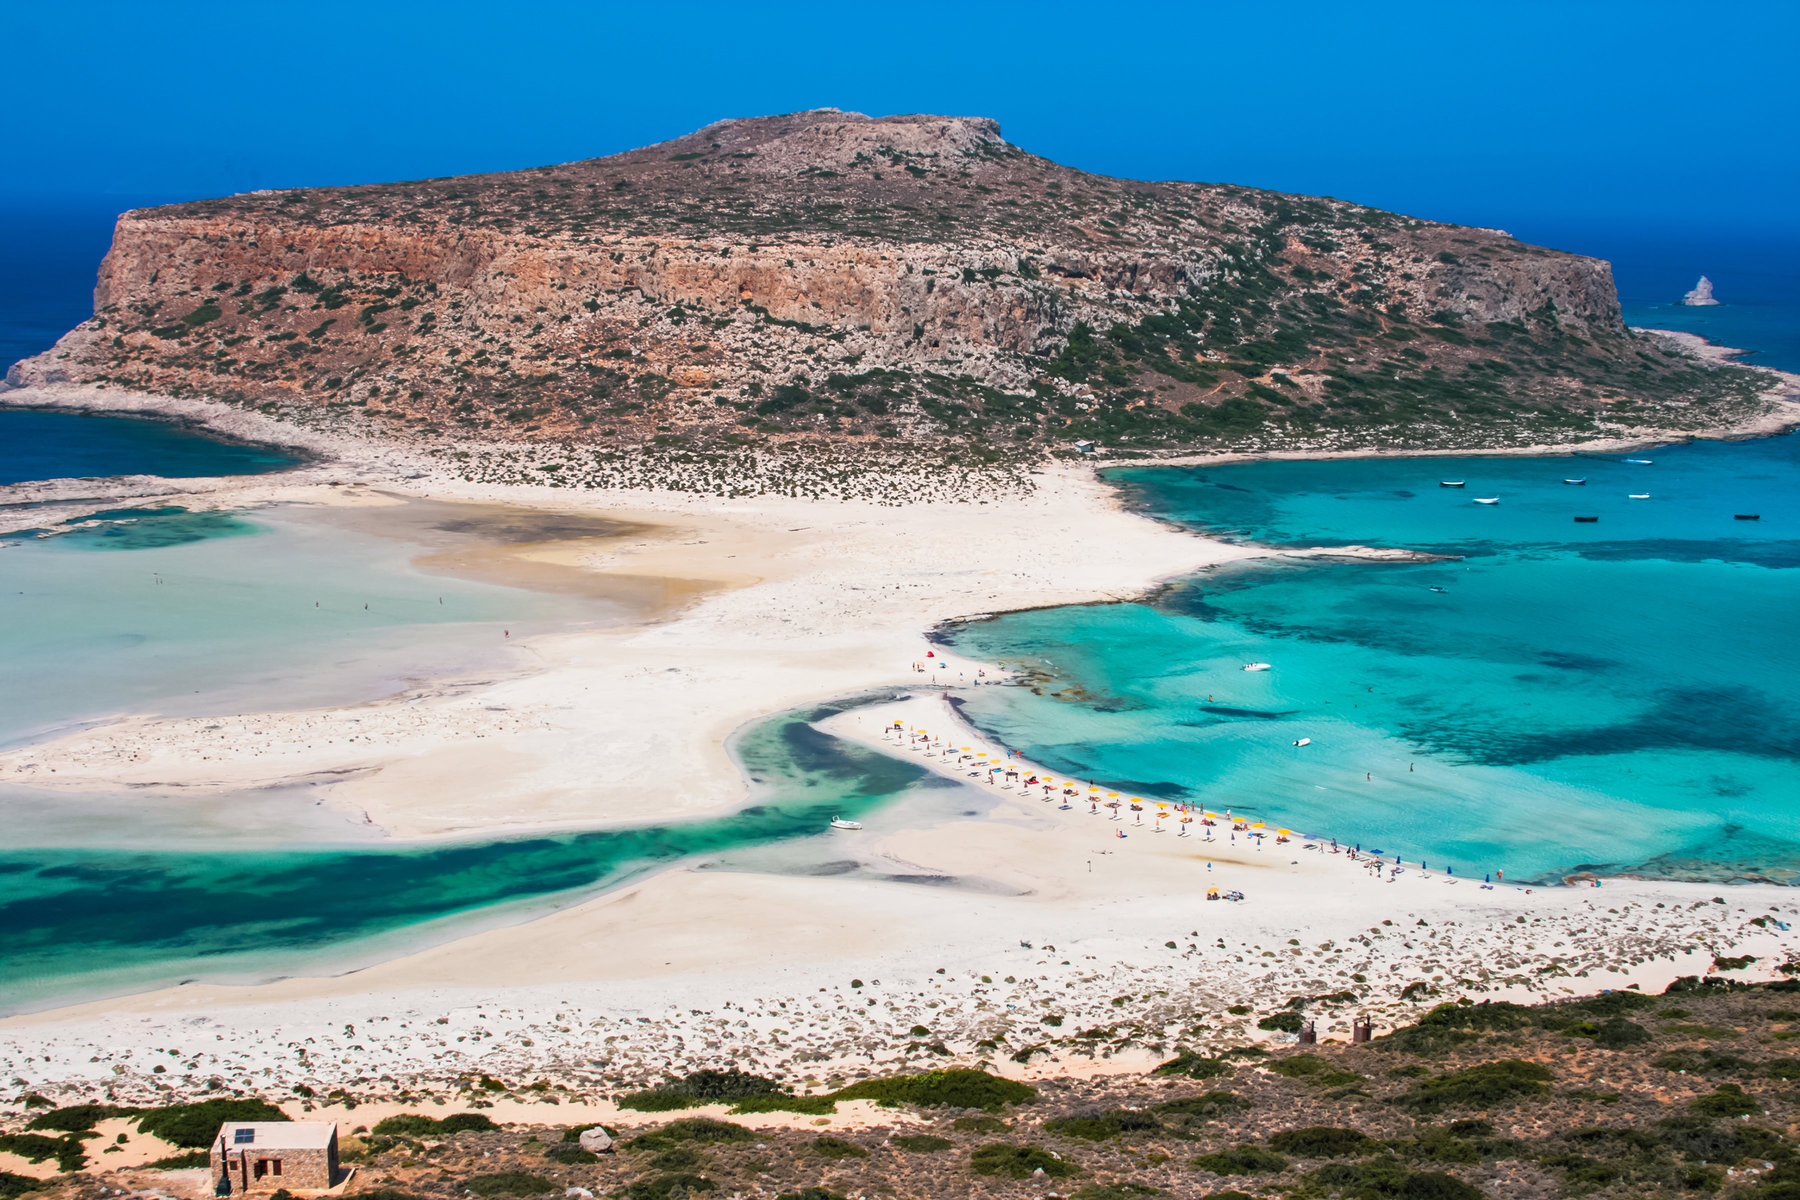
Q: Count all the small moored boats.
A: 11